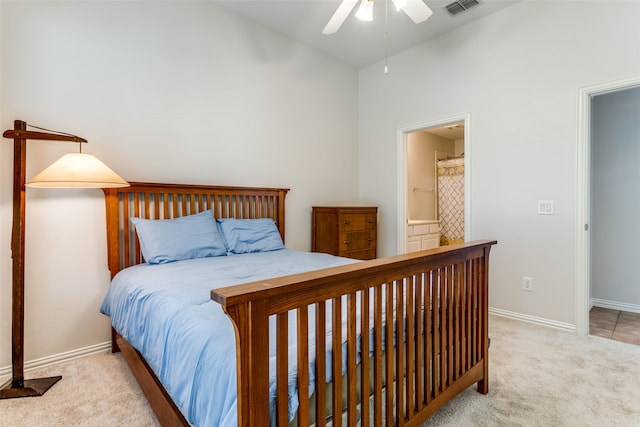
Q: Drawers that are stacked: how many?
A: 3